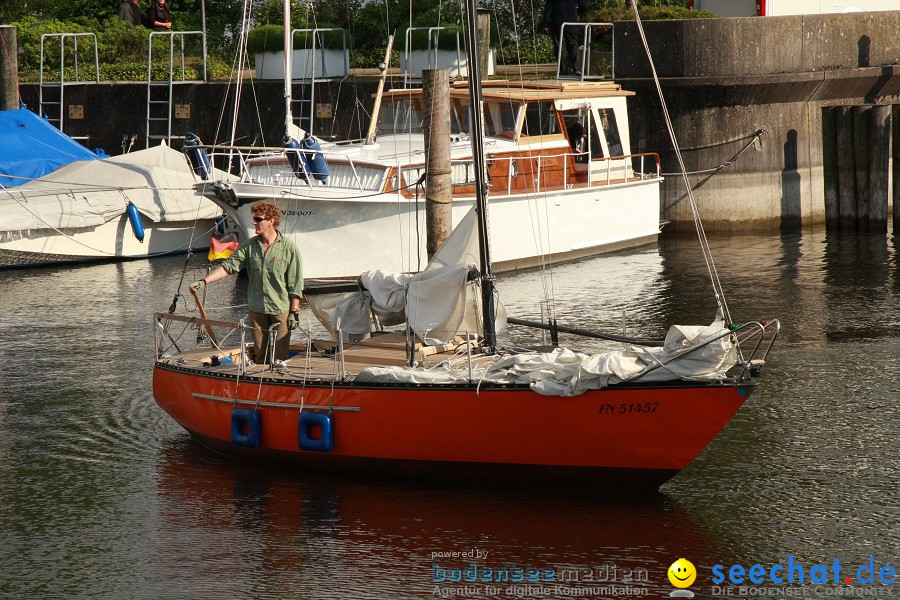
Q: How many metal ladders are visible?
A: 5